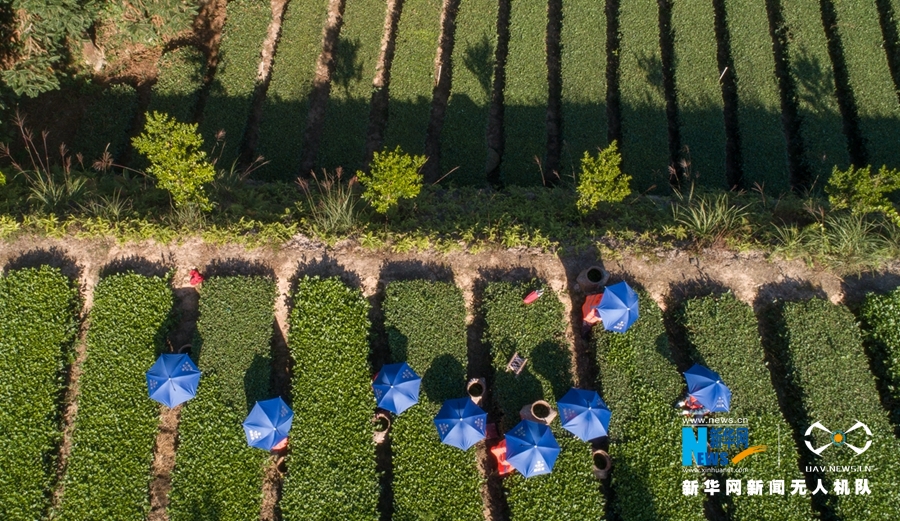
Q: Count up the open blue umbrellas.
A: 8